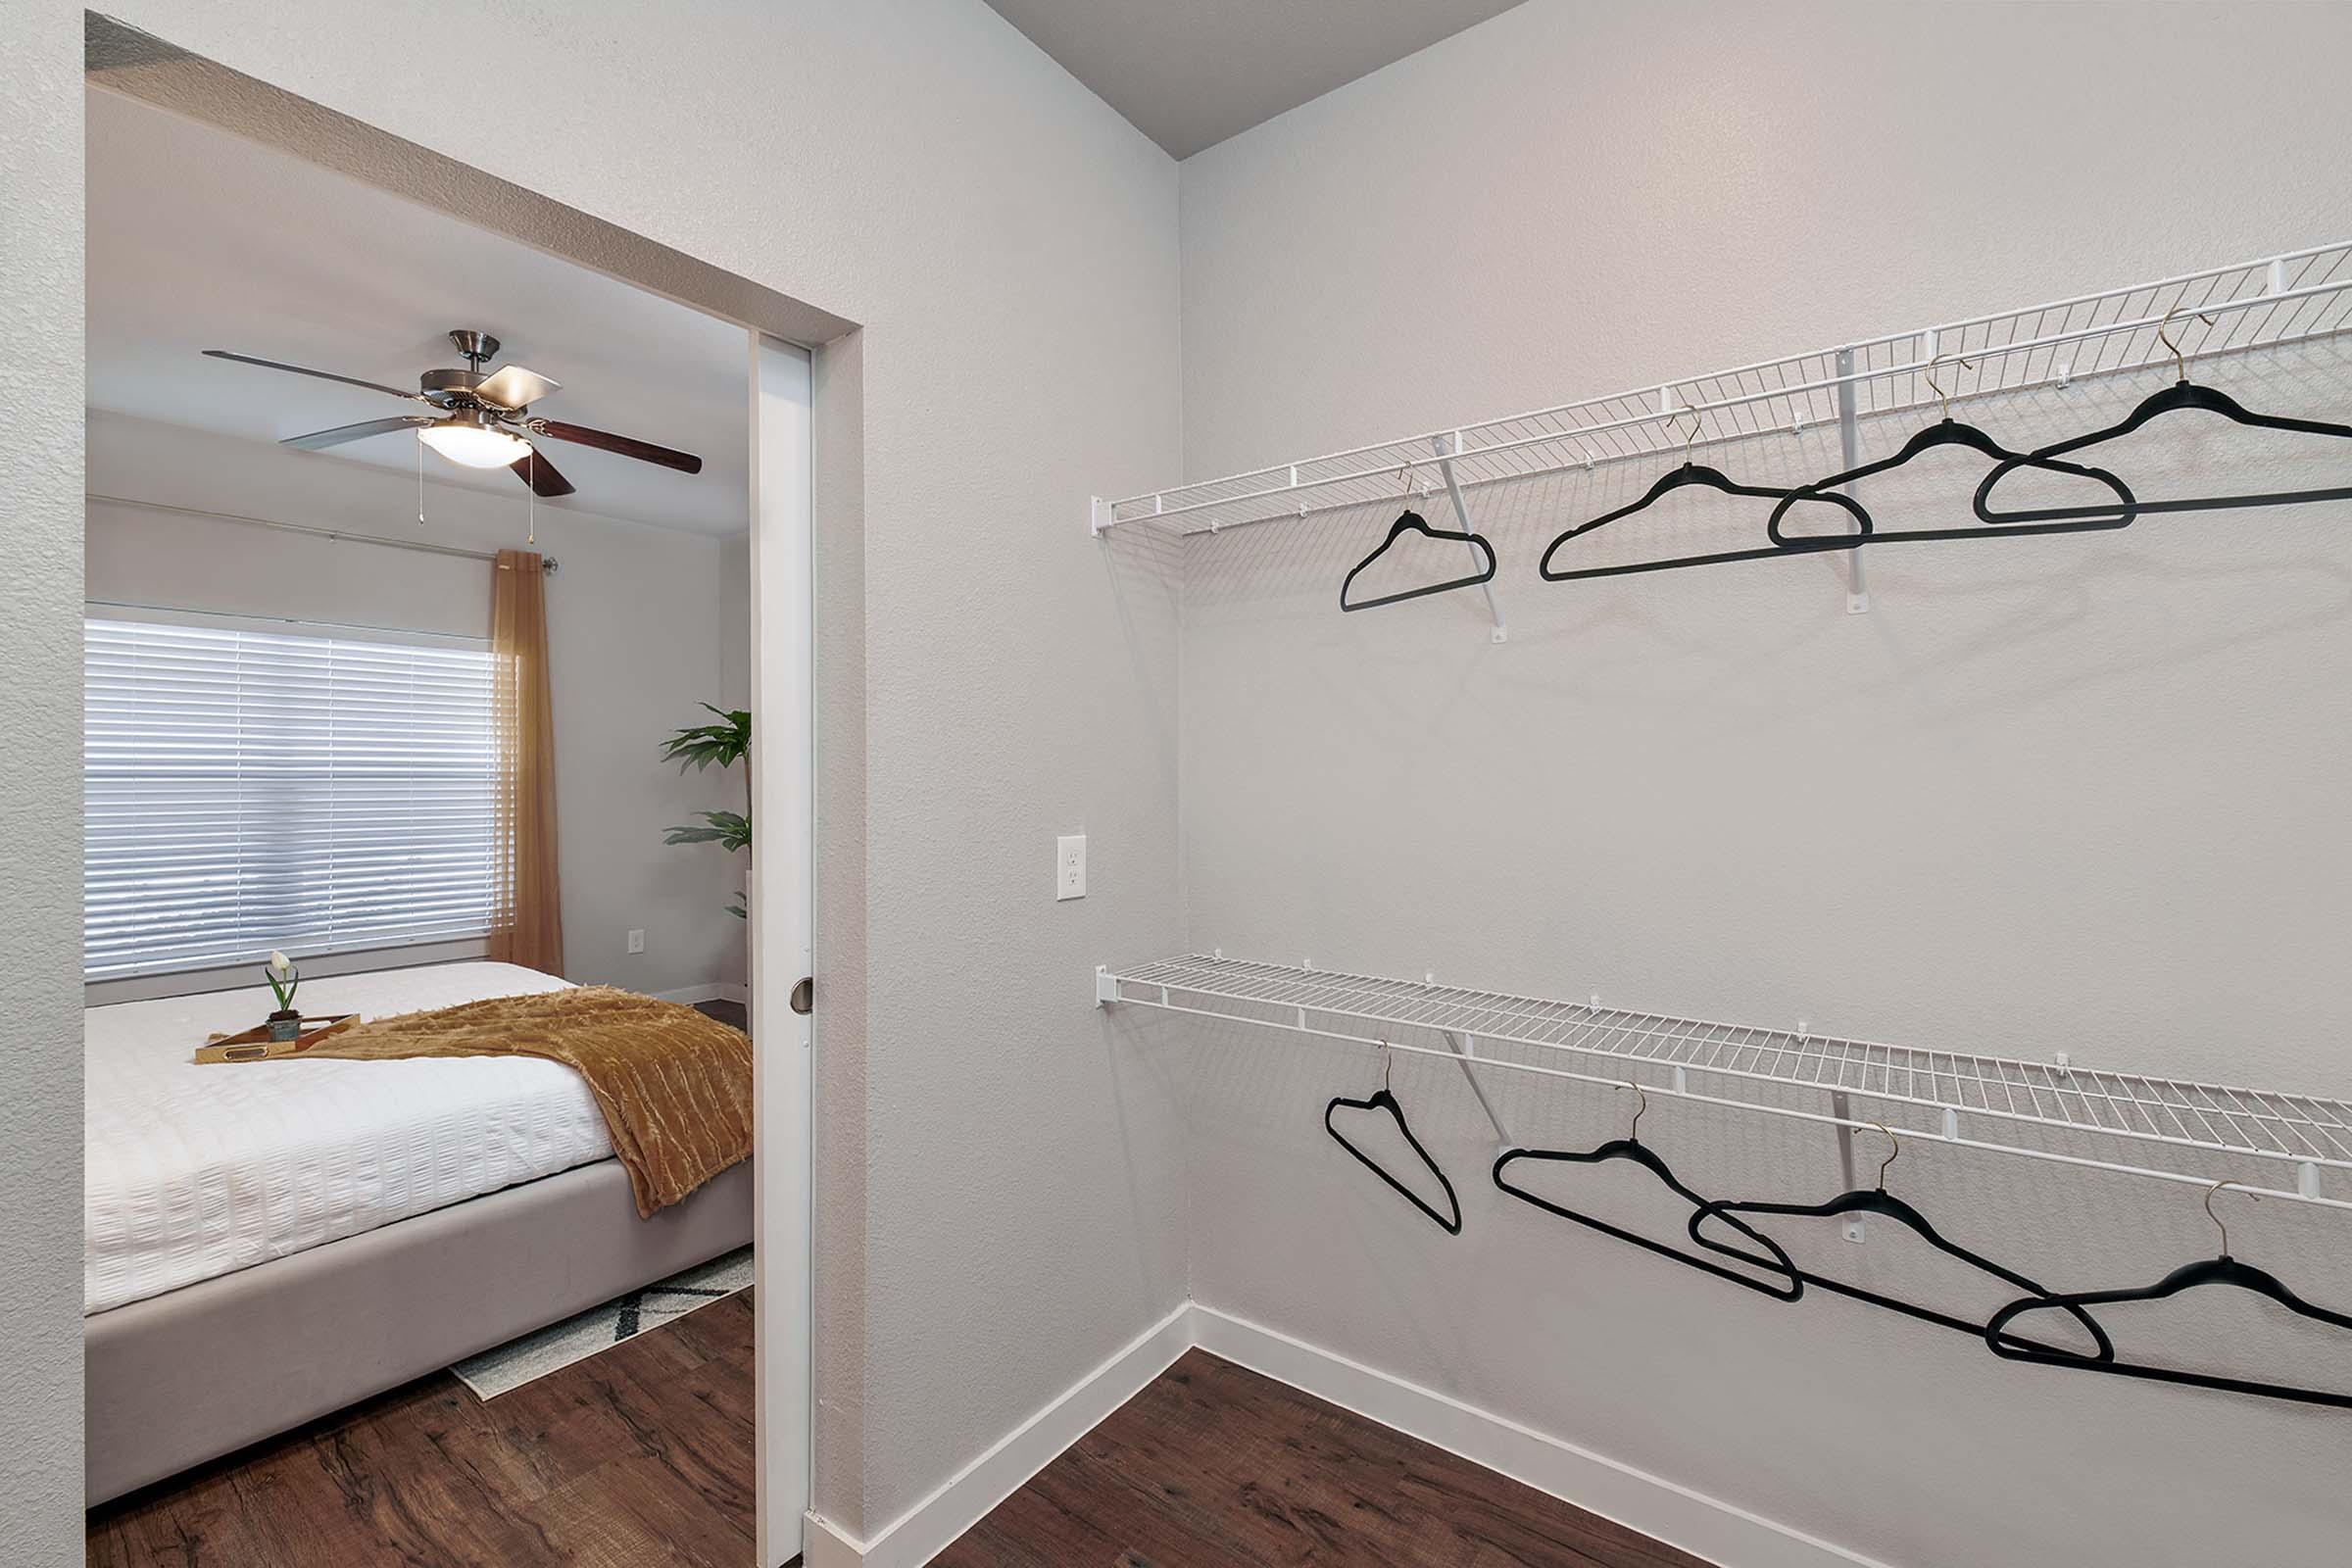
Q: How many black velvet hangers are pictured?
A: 8